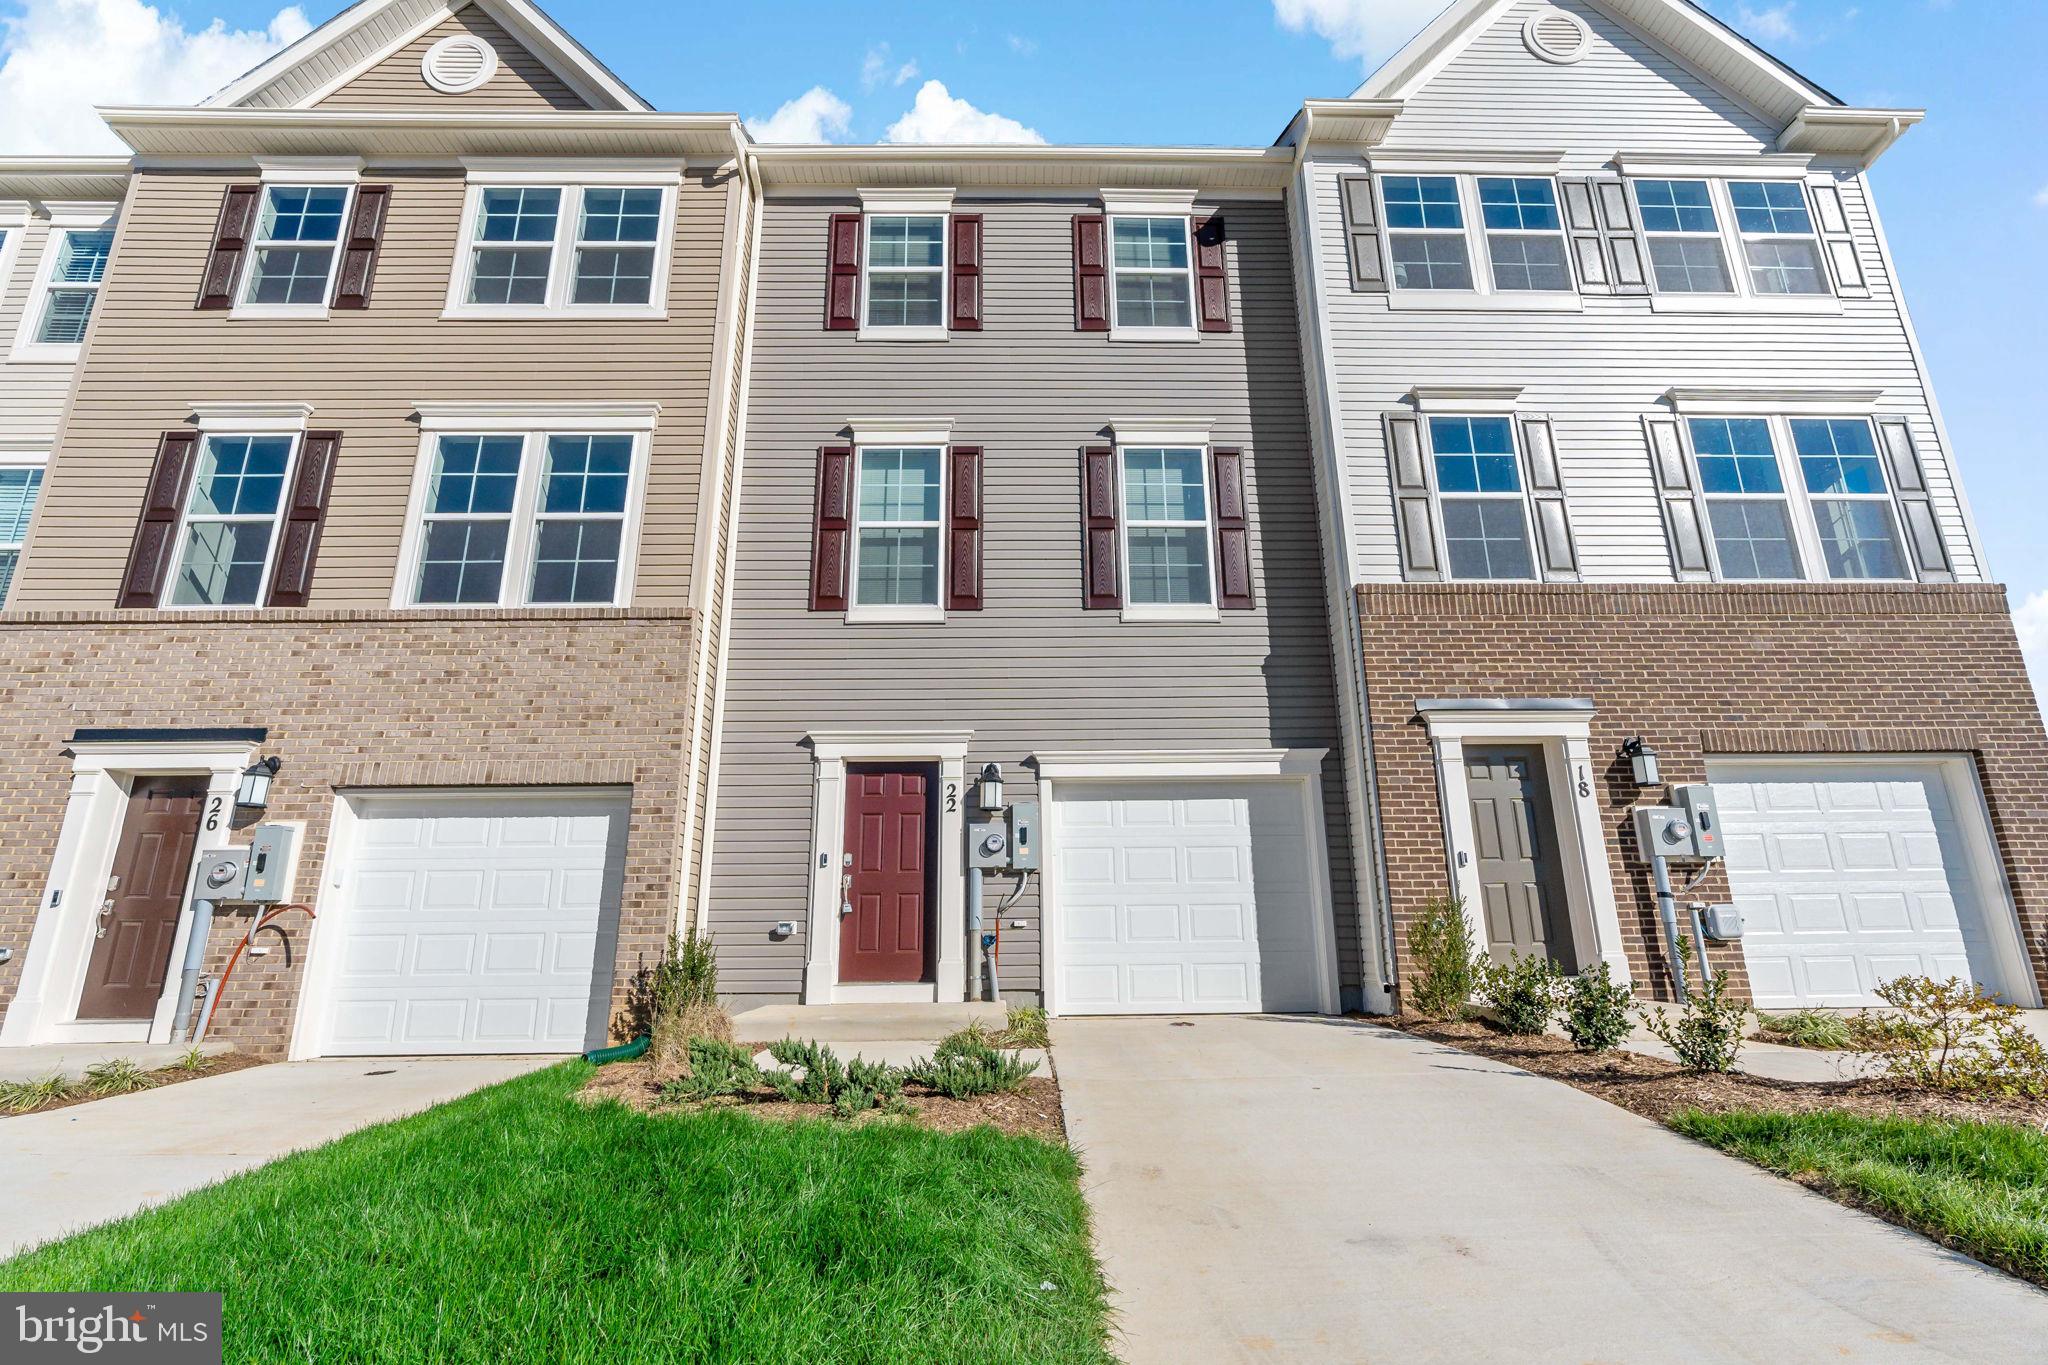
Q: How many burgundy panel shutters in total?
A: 12